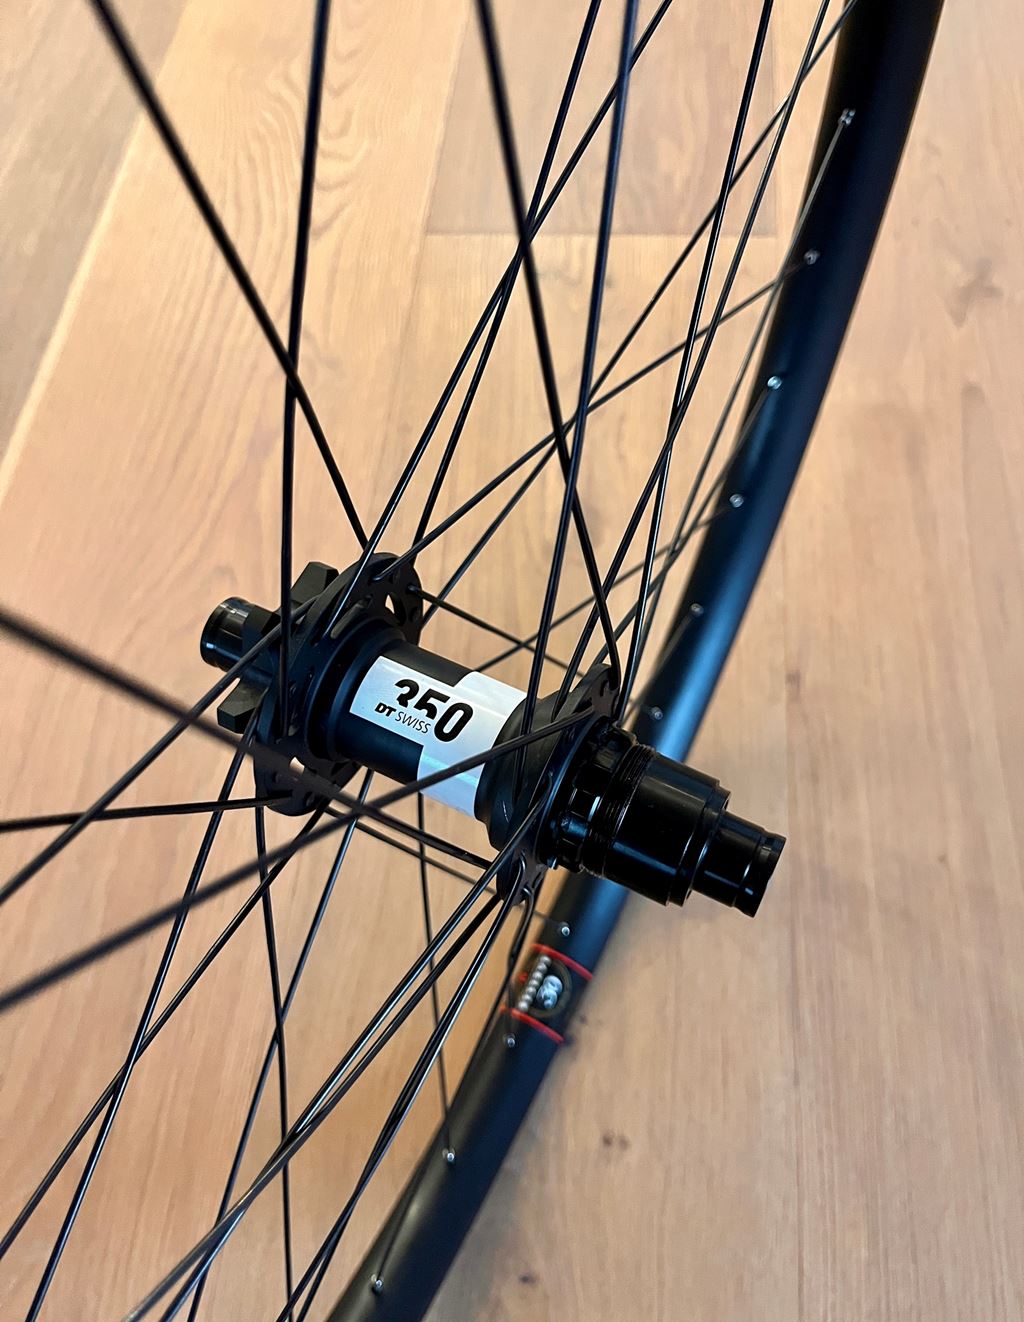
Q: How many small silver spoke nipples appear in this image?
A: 10